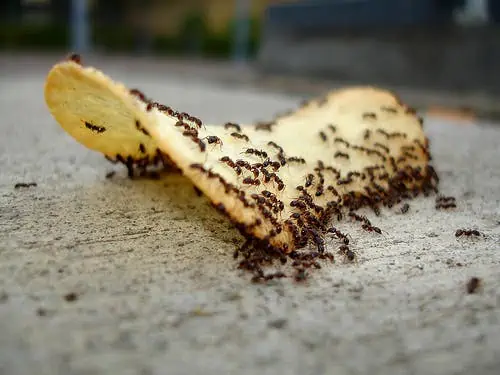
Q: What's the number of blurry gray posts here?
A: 2